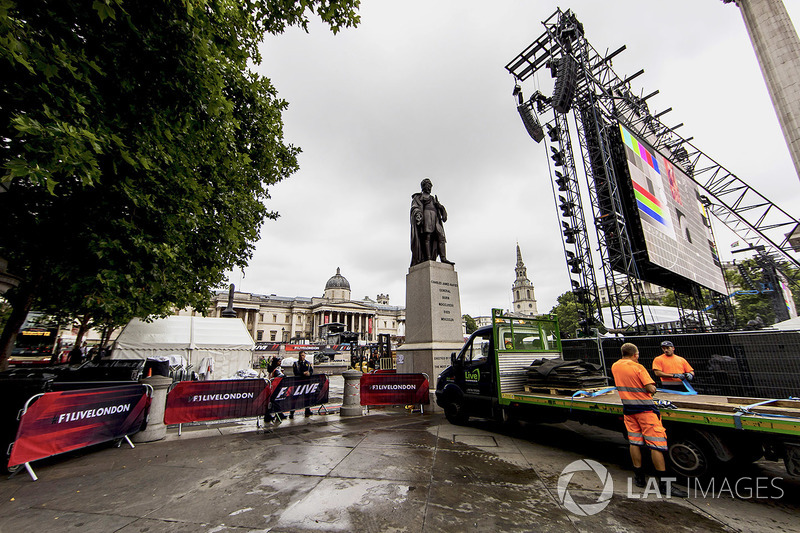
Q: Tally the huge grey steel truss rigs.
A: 1